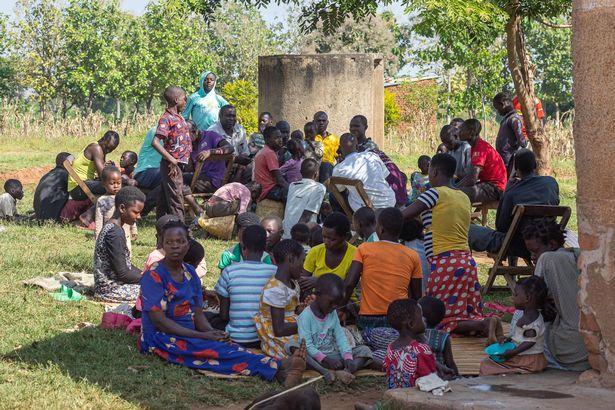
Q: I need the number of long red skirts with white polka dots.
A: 1